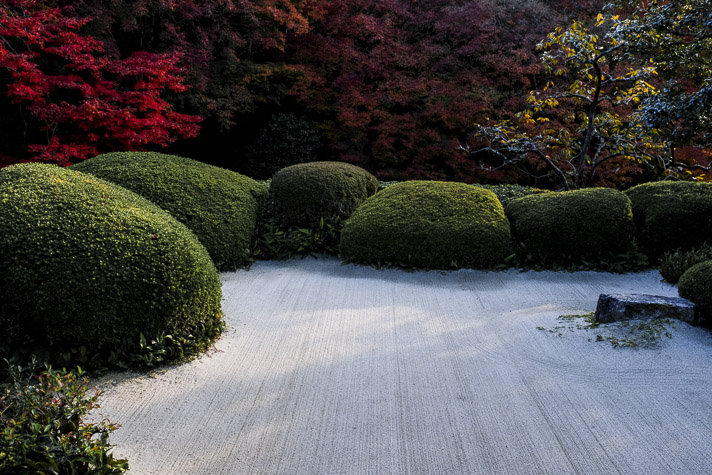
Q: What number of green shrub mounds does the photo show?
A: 7